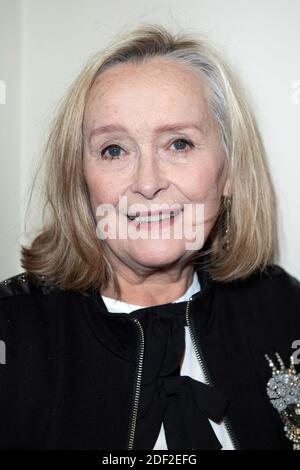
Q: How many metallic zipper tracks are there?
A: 2